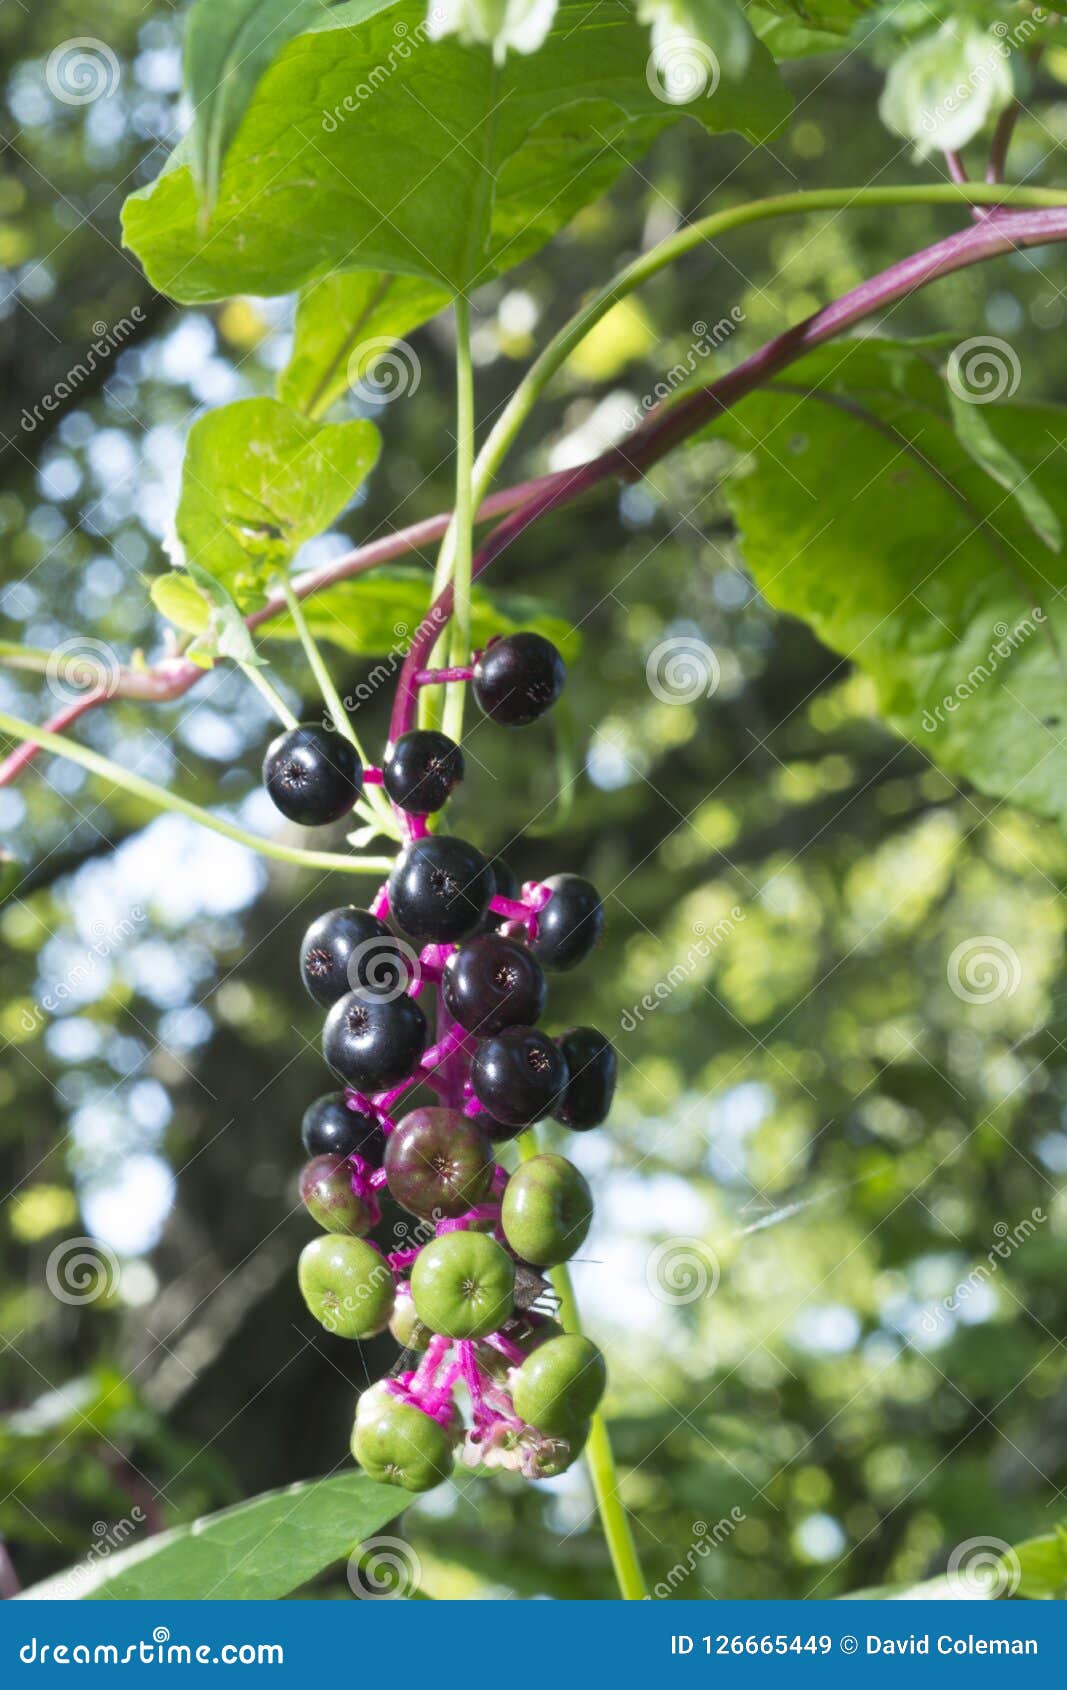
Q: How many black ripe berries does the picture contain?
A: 13